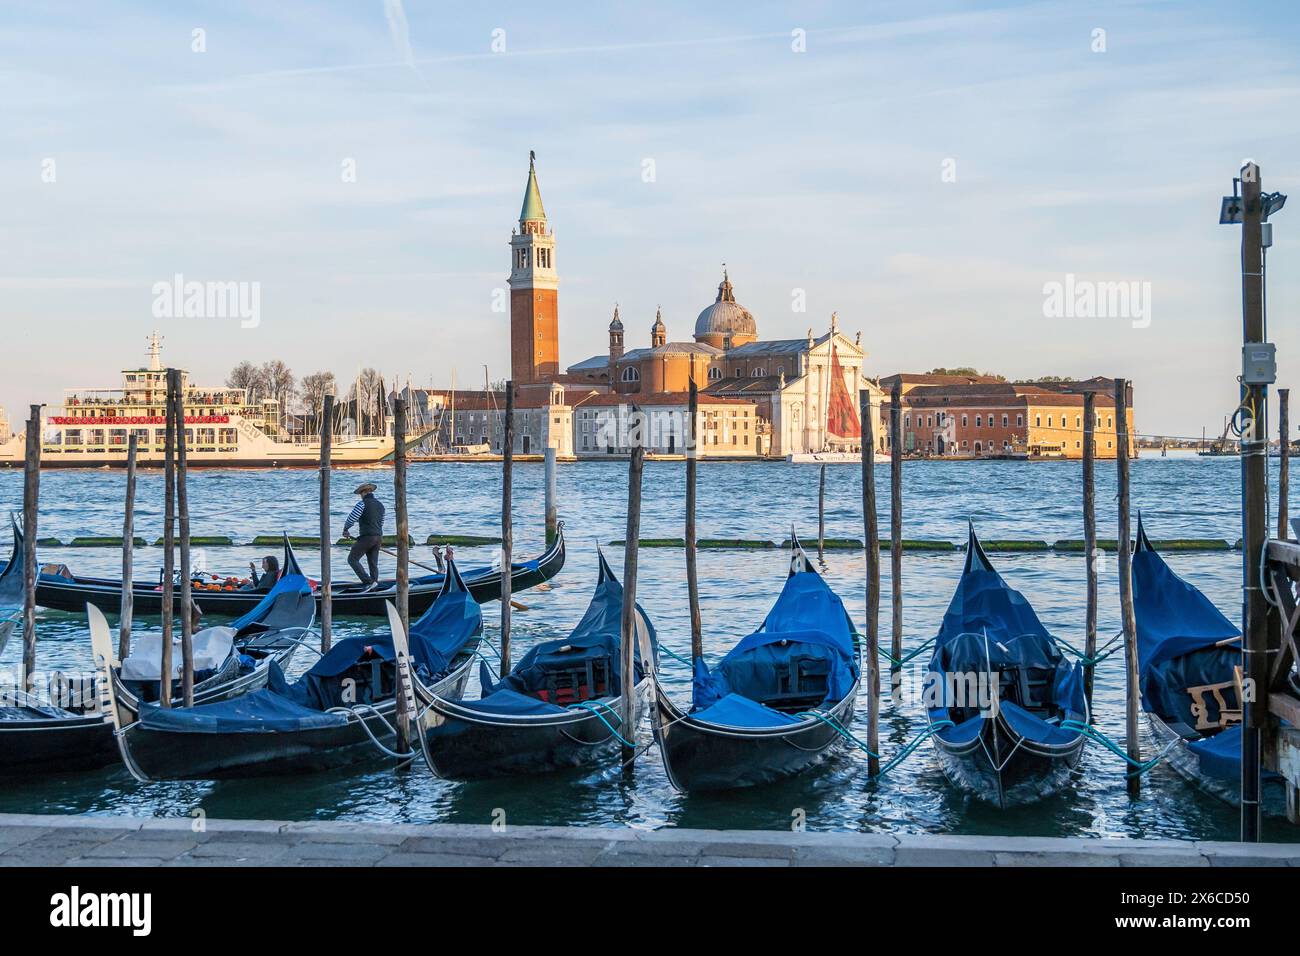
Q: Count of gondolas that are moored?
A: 7